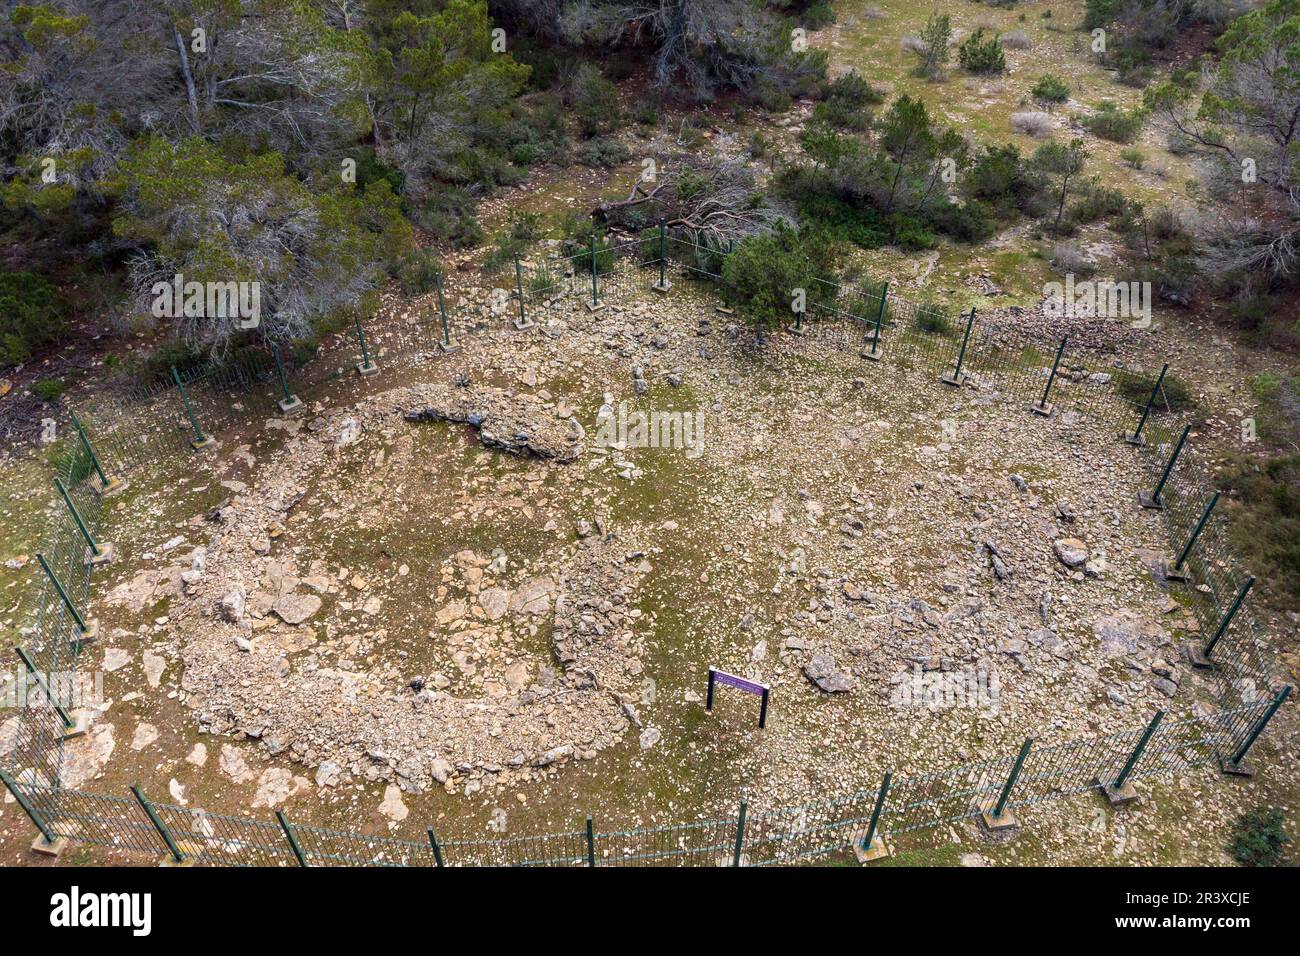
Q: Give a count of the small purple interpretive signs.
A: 1